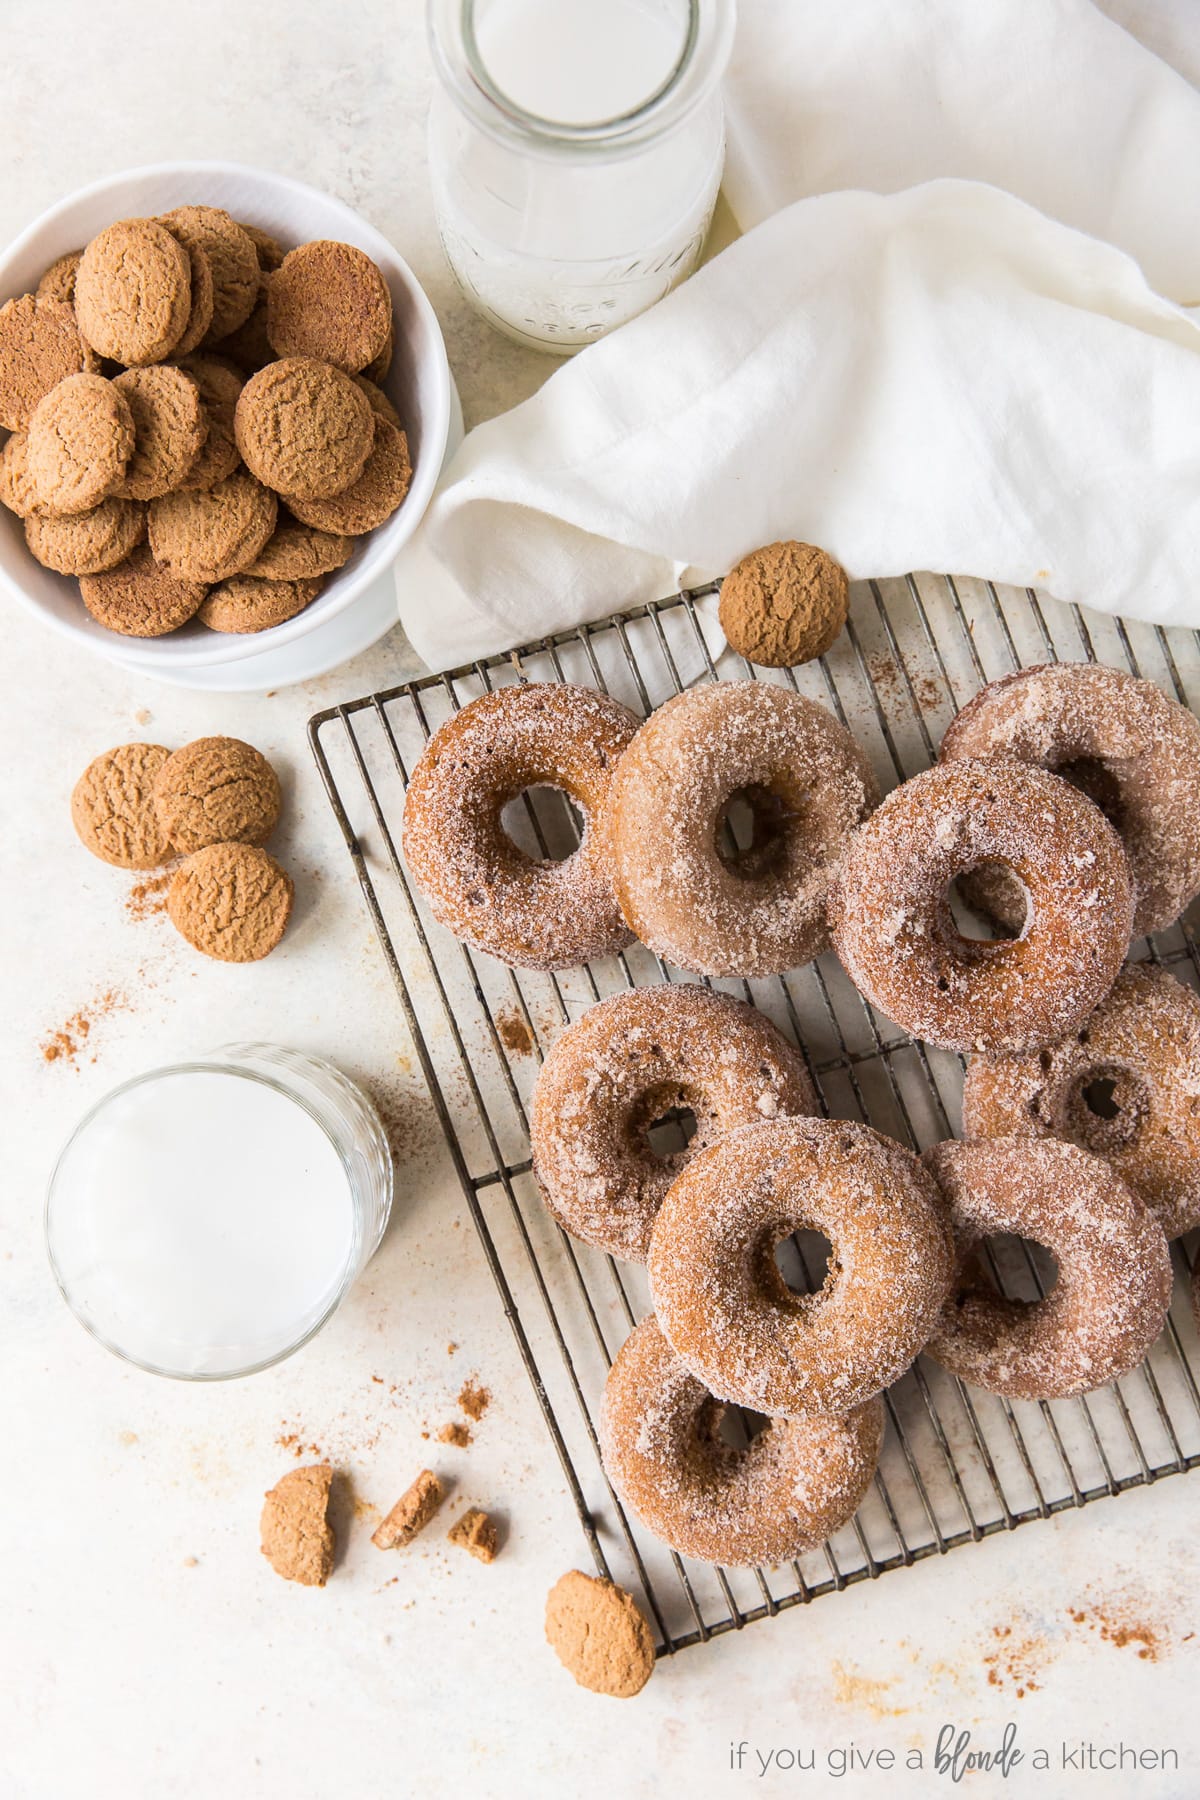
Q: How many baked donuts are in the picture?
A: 9